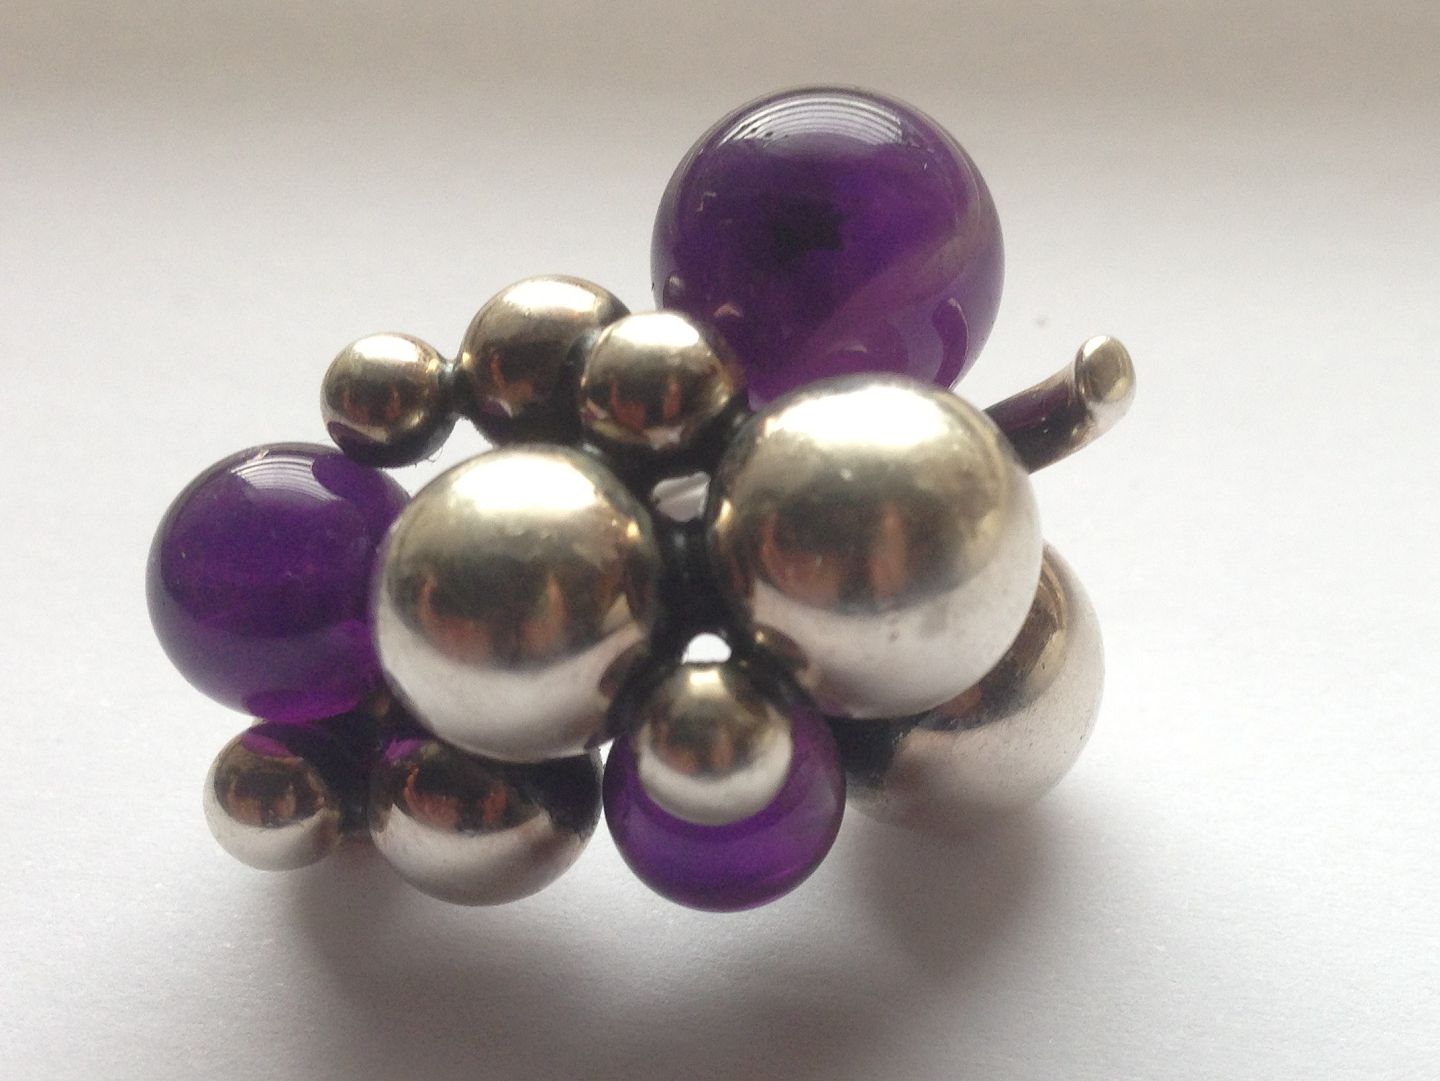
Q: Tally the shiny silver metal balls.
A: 9